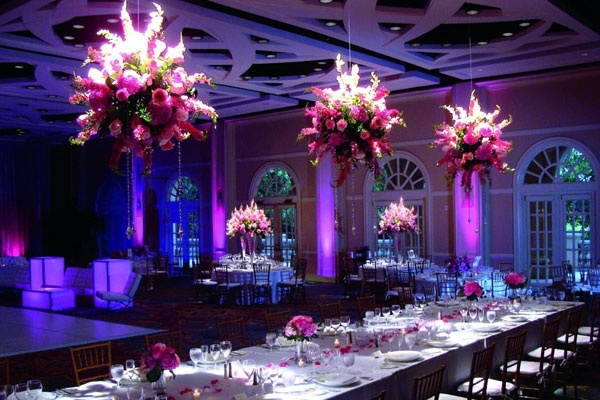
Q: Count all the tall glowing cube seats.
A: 2